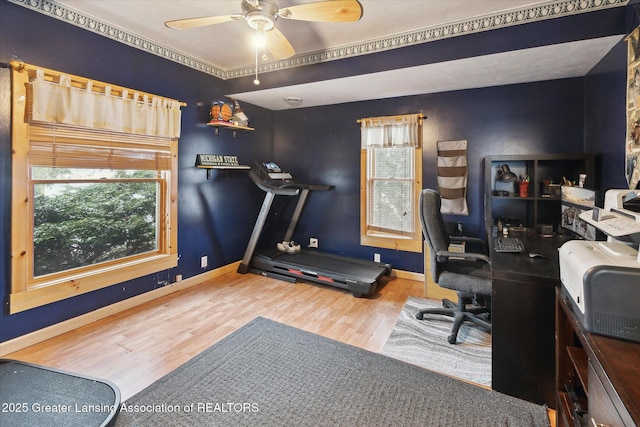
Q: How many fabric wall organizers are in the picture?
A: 1